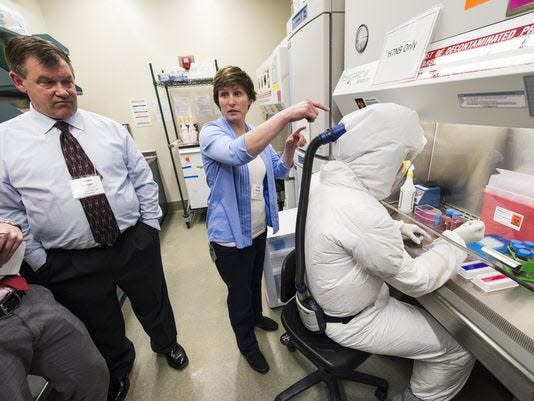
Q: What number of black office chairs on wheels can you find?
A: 1